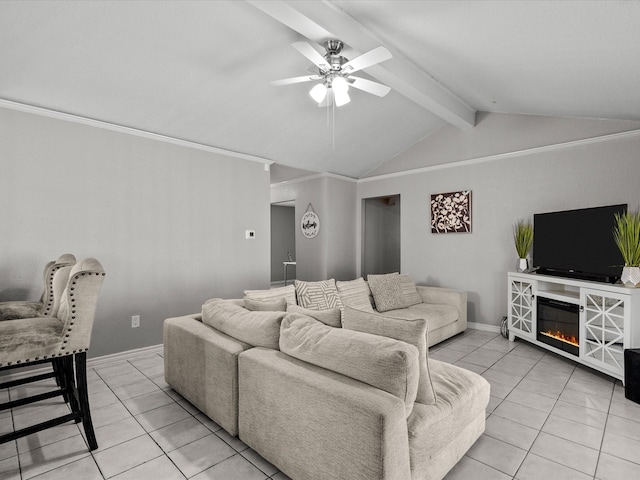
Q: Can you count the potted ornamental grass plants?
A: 2